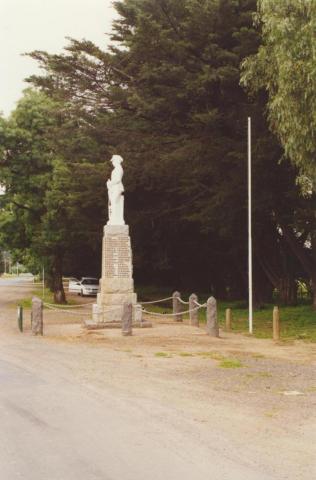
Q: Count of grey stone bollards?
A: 5